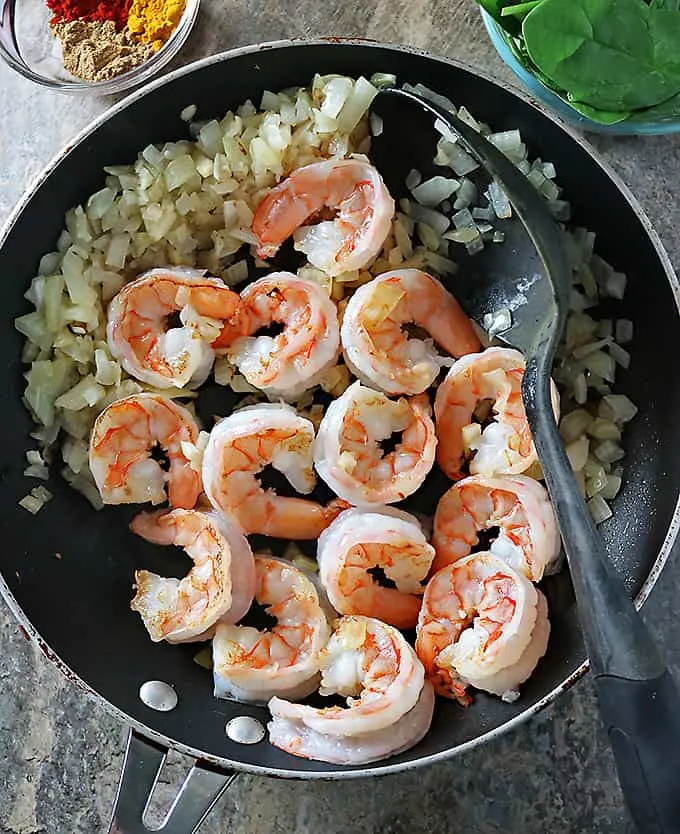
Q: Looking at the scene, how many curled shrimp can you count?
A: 14